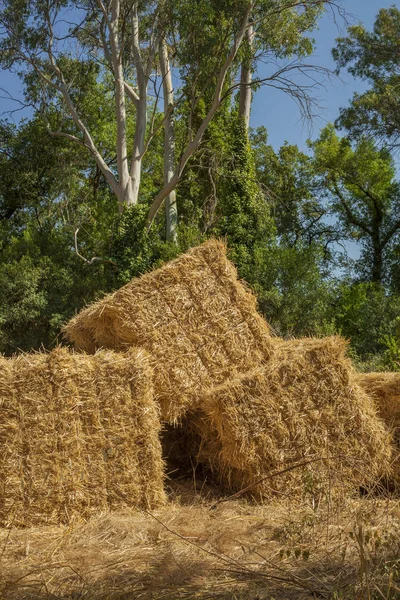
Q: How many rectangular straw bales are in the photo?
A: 4